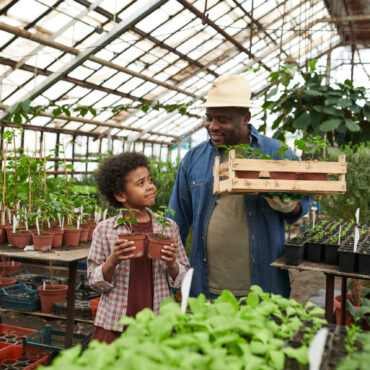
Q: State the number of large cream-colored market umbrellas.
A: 0